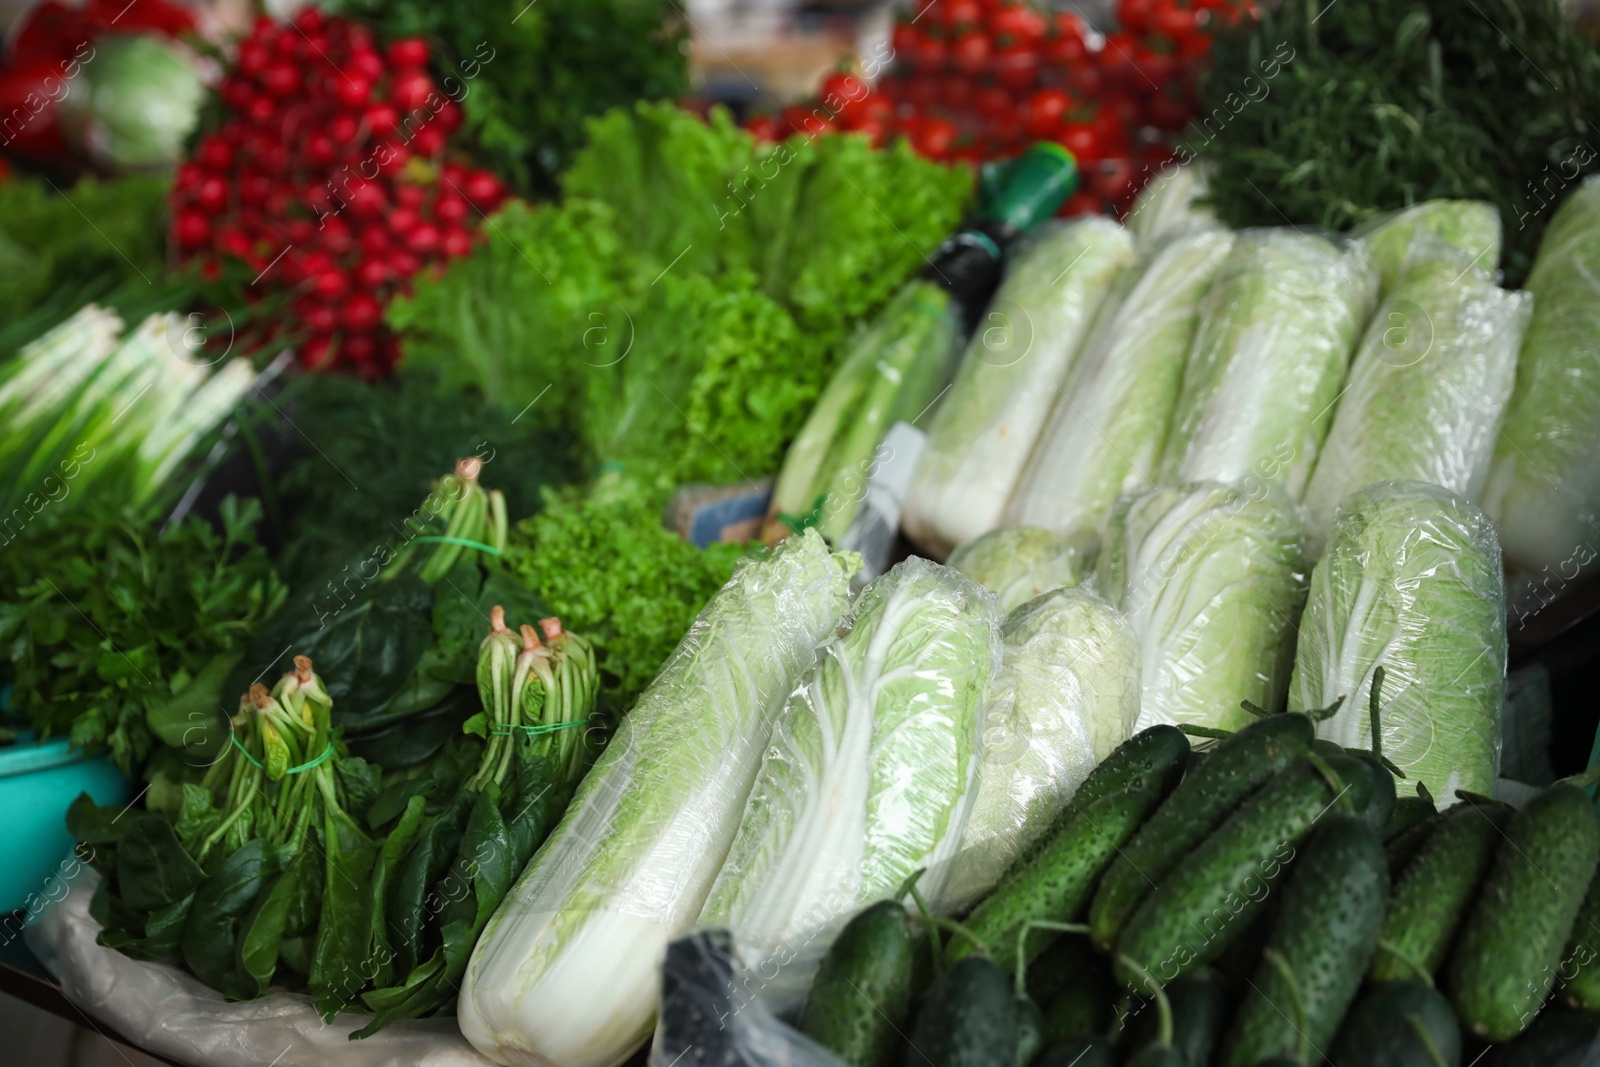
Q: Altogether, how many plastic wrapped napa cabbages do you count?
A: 13